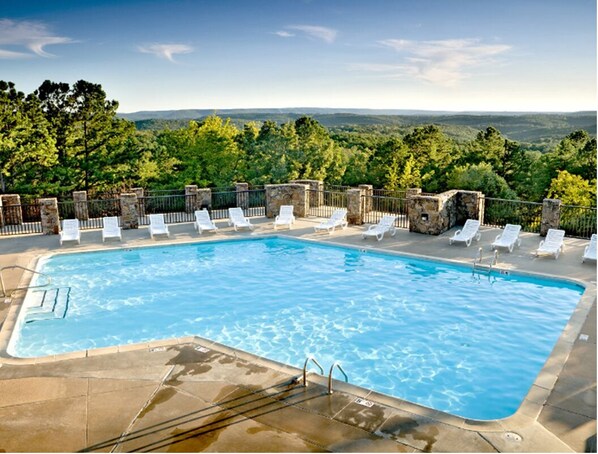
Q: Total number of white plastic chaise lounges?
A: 12